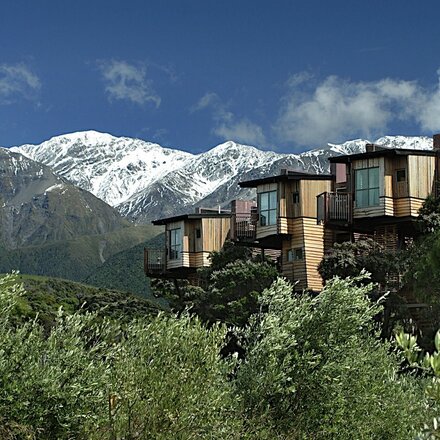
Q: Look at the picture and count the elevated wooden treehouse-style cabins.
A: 3